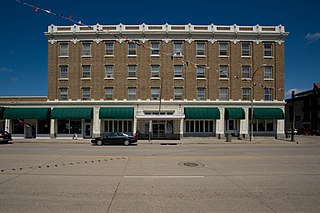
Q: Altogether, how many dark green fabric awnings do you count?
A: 6